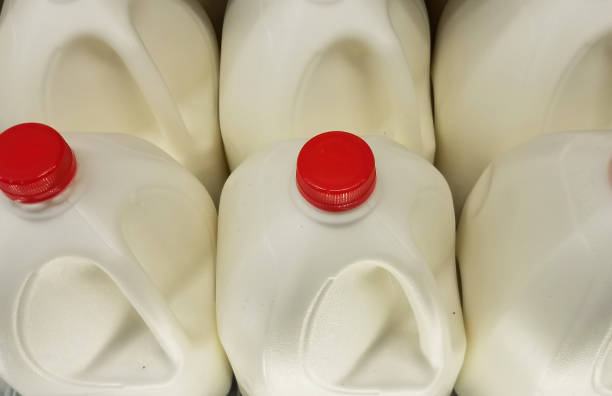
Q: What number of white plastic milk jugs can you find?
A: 6